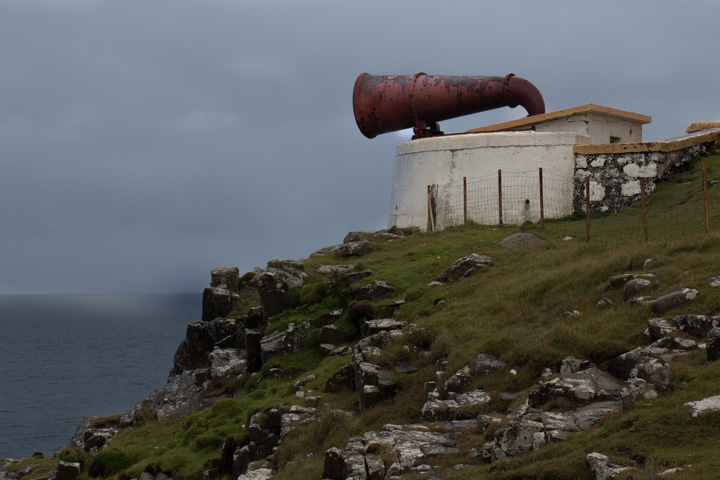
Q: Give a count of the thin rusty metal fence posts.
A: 7